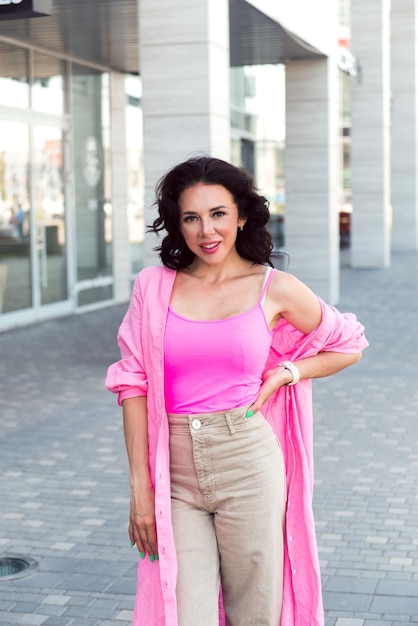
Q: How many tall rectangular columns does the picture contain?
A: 4